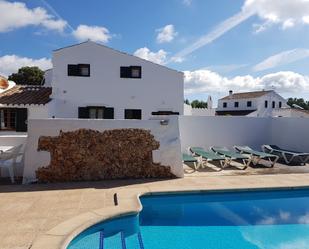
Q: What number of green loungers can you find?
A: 4